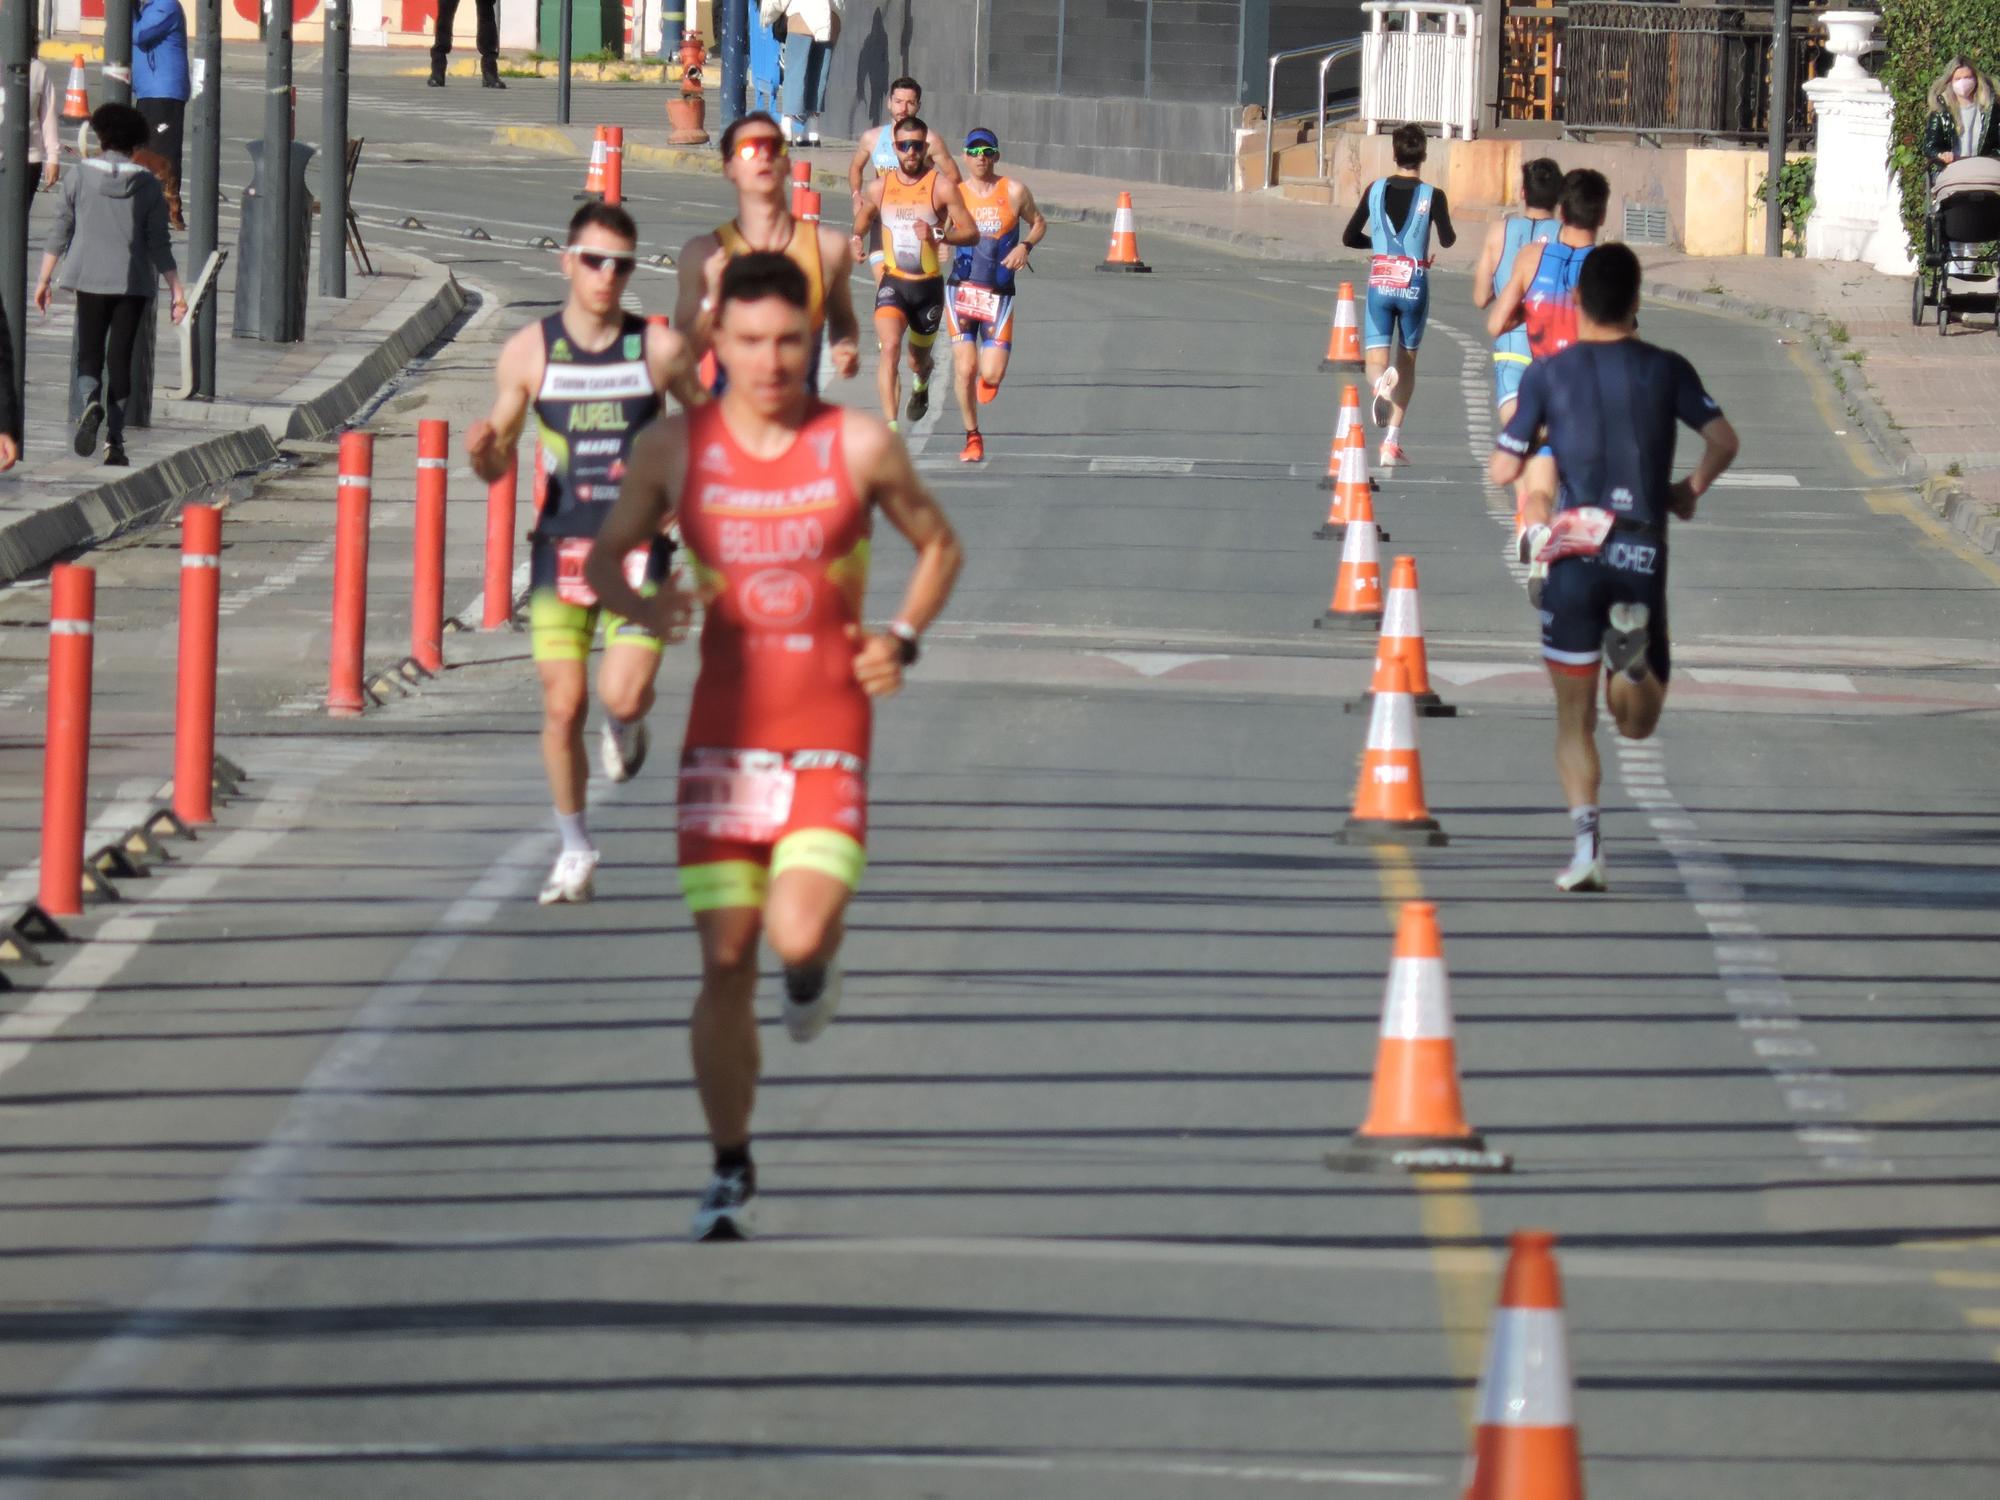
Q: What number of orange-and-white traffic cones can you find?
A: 11